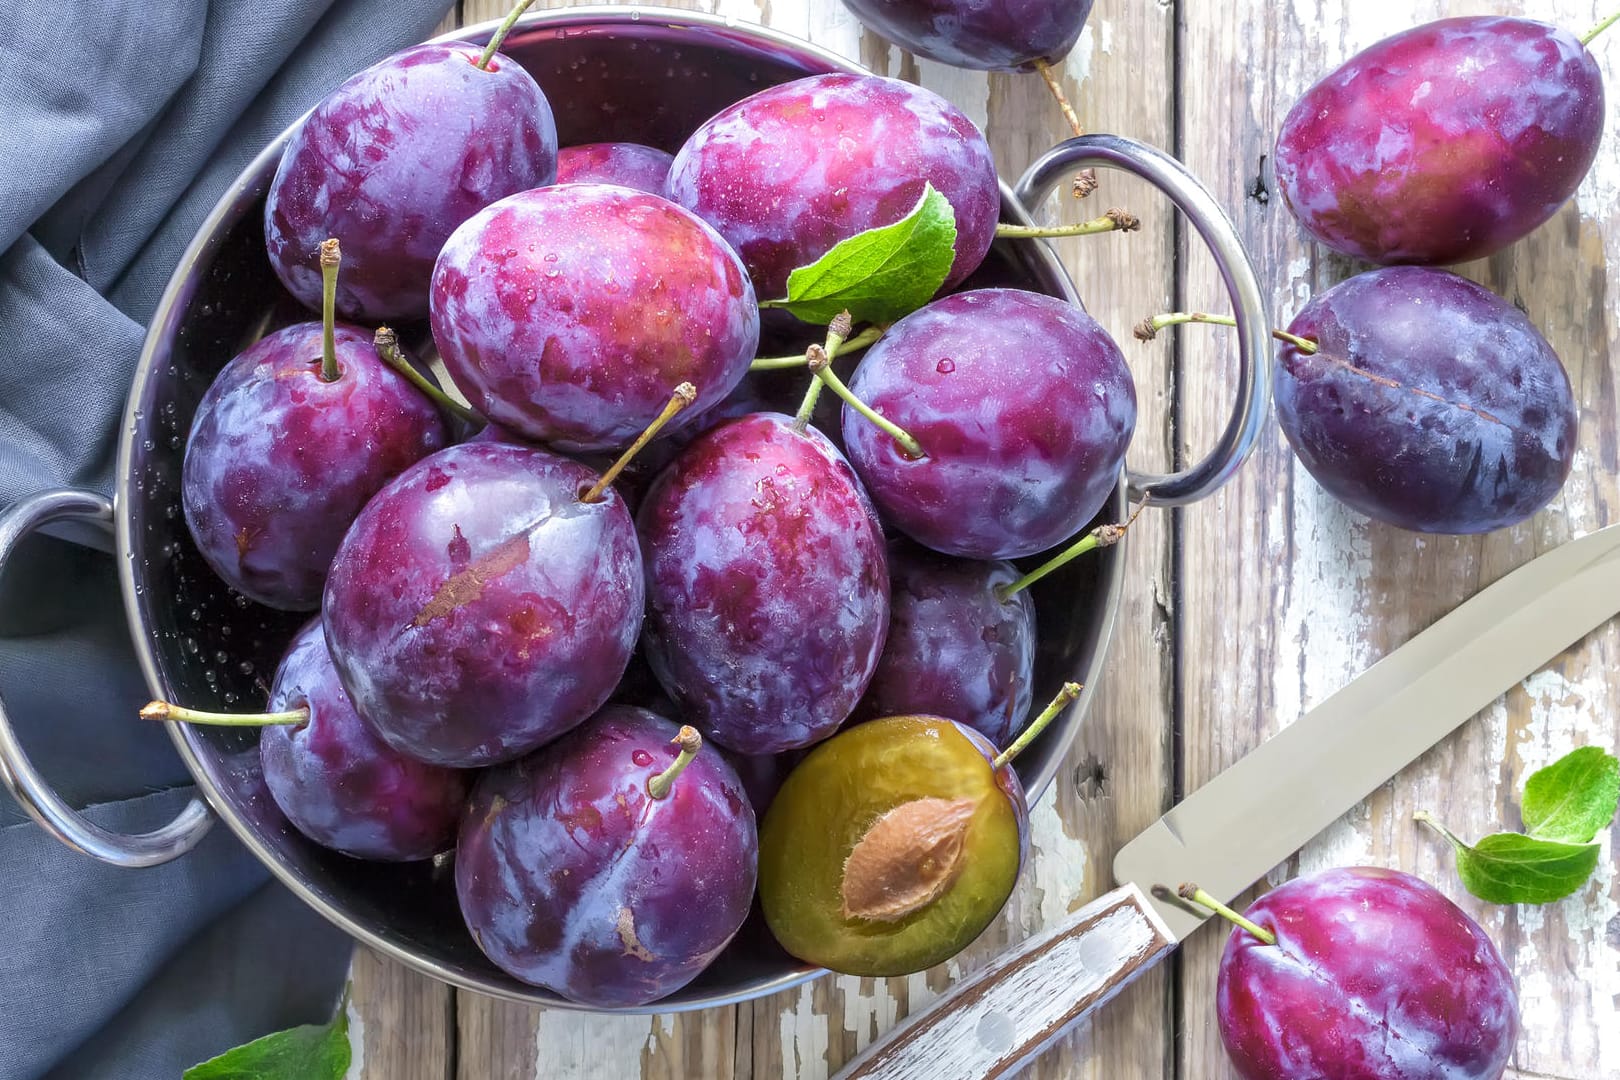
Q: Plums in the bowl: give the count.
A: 12